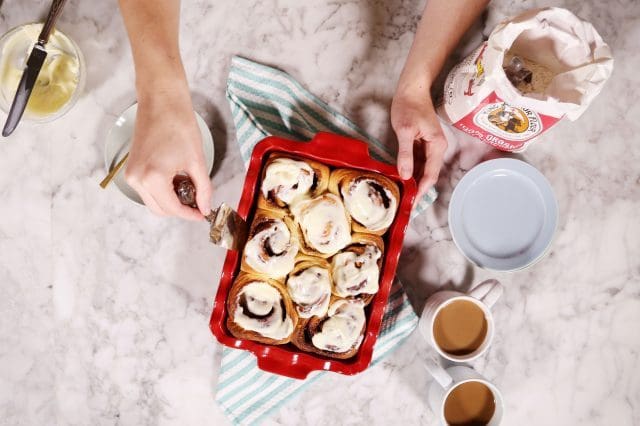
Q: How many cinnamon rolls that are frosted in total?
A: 8